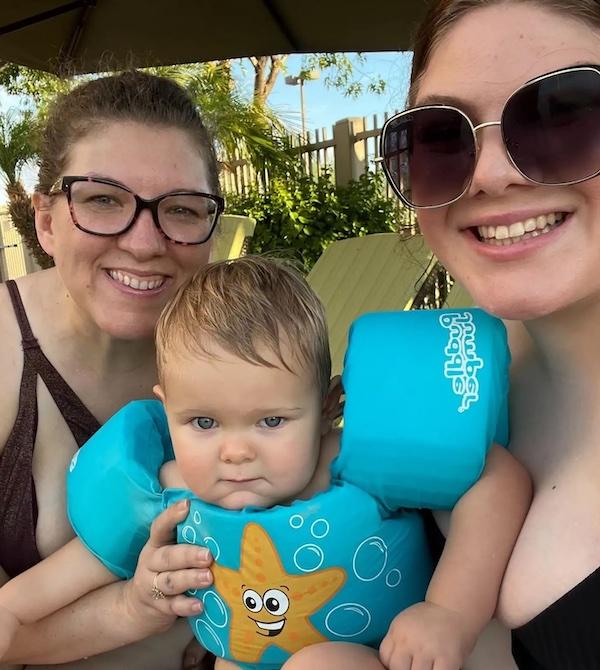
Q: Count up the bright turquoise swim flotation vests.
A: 1